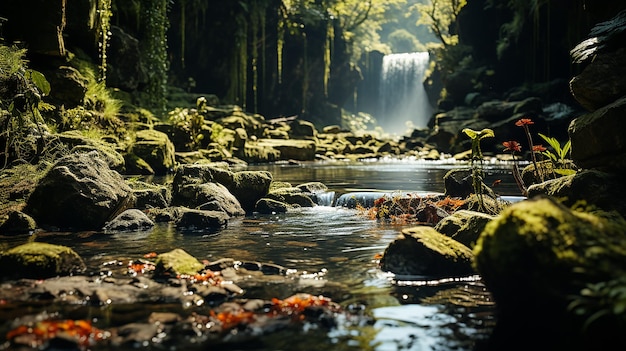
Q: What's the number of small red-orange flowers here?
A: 3